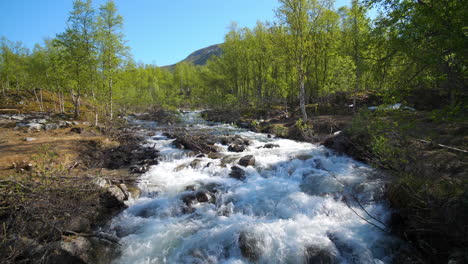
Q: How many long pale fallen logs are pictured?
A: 1